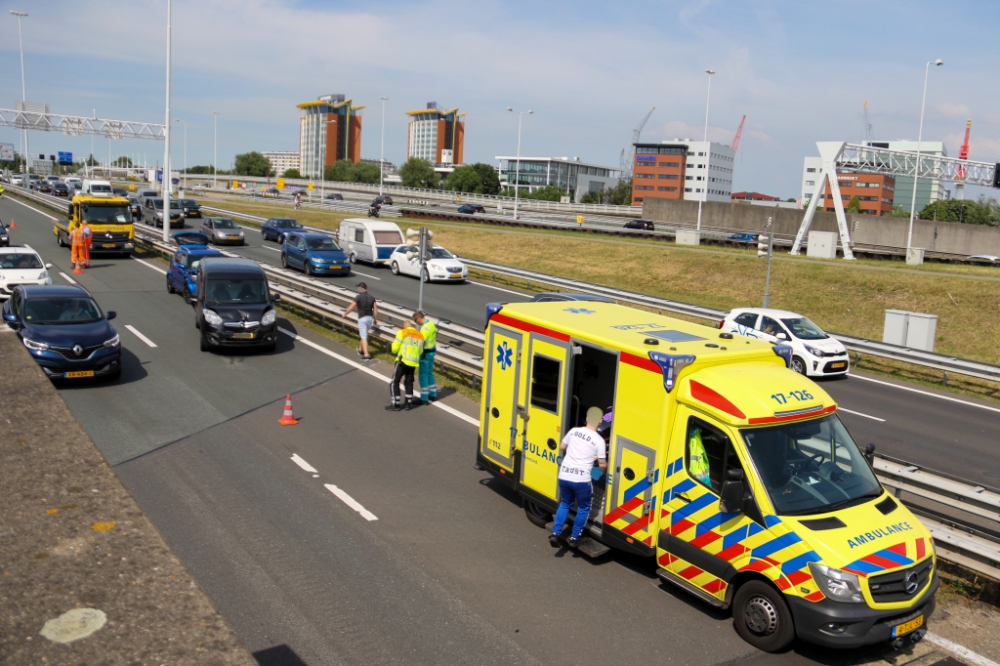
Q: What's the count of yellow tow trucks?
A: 1